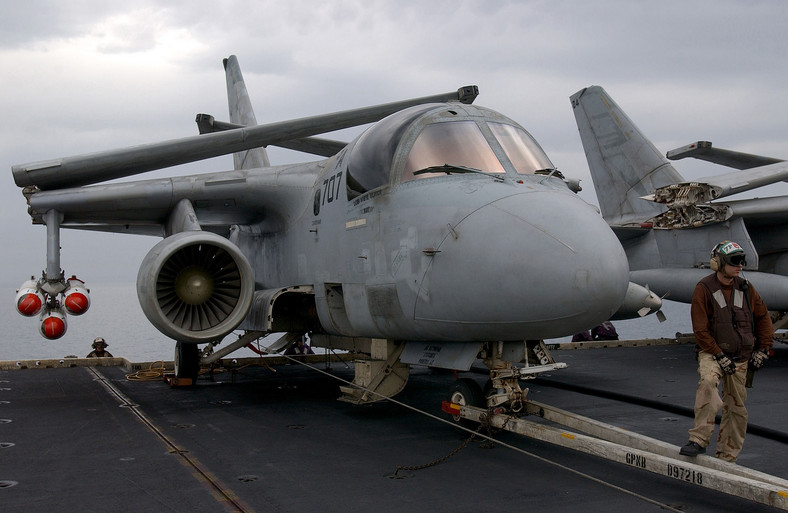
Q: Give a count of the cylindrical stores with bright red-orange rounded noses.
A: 3